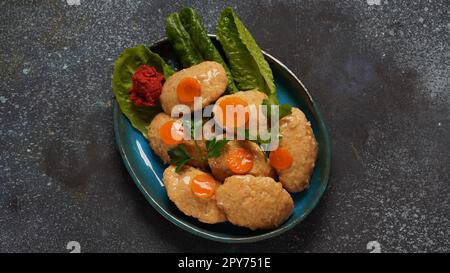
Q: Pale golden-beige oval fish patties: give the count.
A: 7